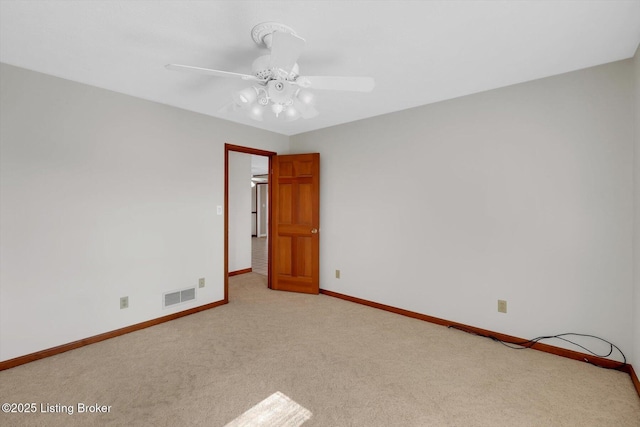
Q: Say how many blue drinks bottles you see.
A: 0